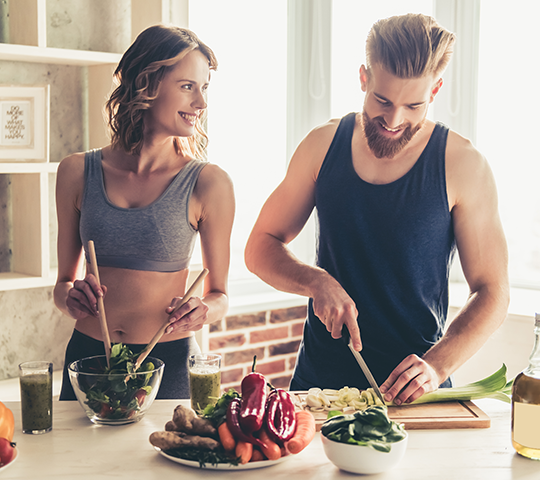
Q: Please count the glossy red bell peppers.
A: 2